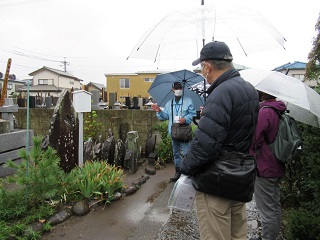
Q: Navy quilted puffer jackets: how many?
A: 1